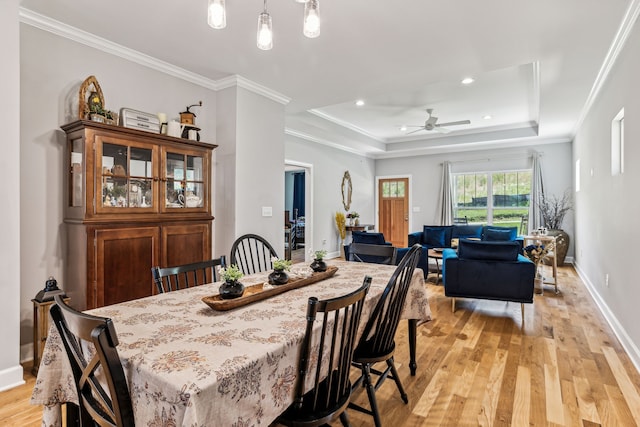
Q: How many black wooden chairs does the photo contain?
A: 6